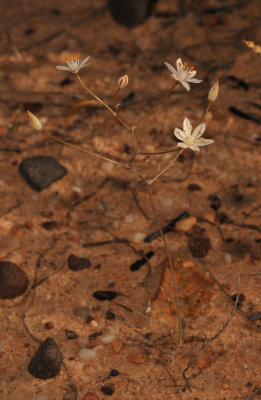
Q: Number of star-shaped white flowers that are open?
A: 3